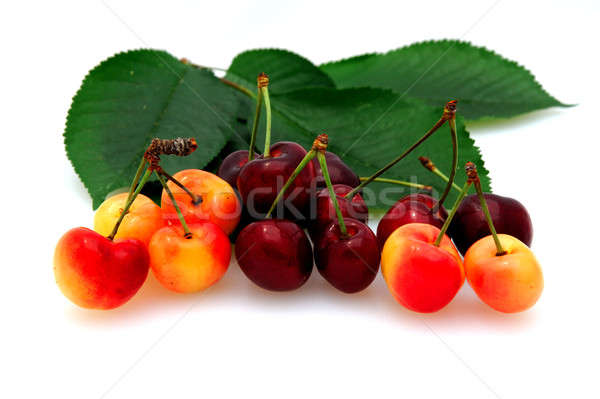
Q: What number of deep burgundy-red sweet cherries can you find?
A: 8